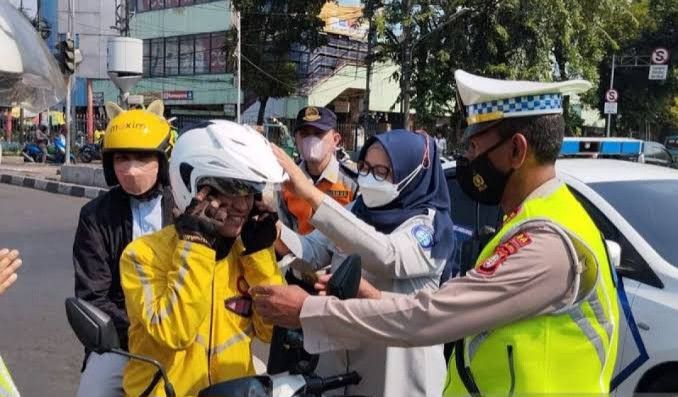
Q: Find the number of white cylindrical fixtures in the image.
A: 1